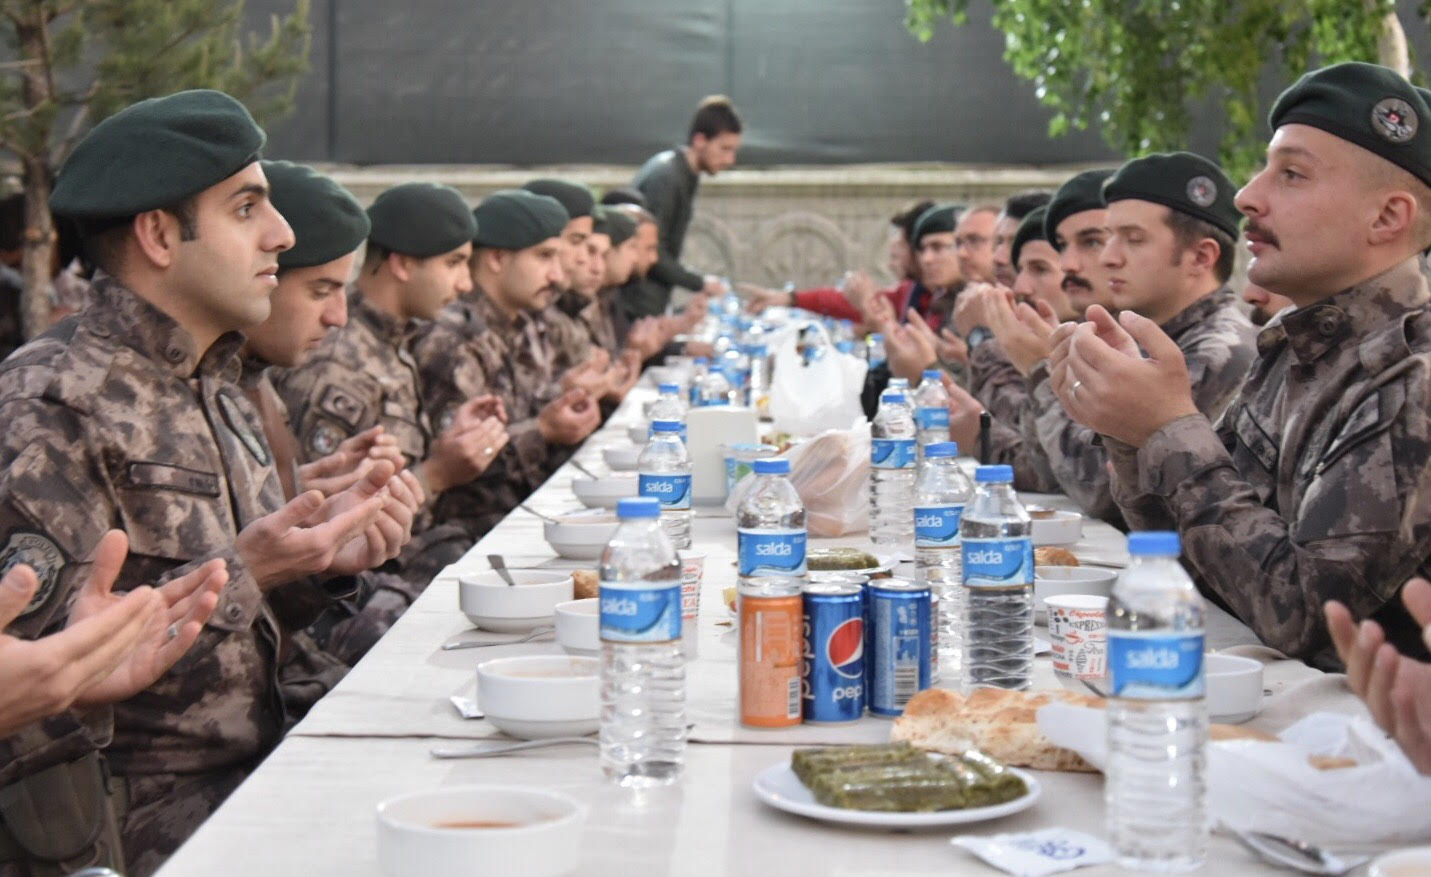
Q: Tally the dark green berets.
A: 12